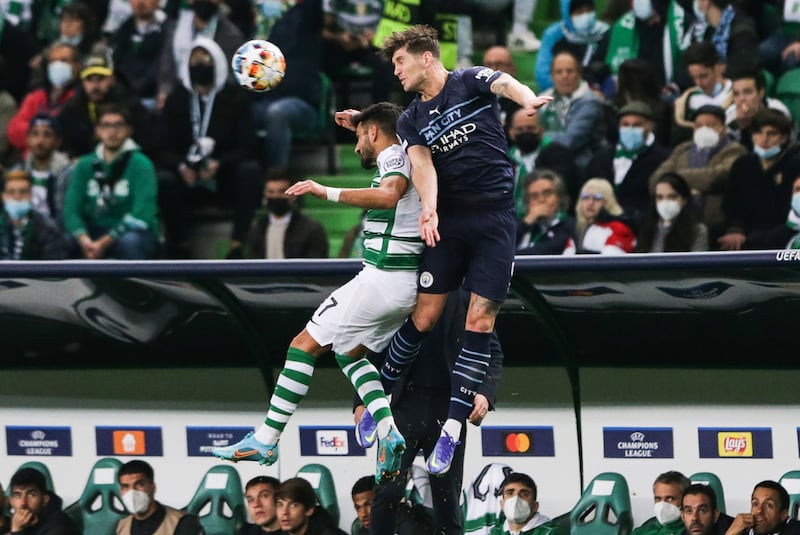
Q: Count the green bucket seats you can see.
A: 7